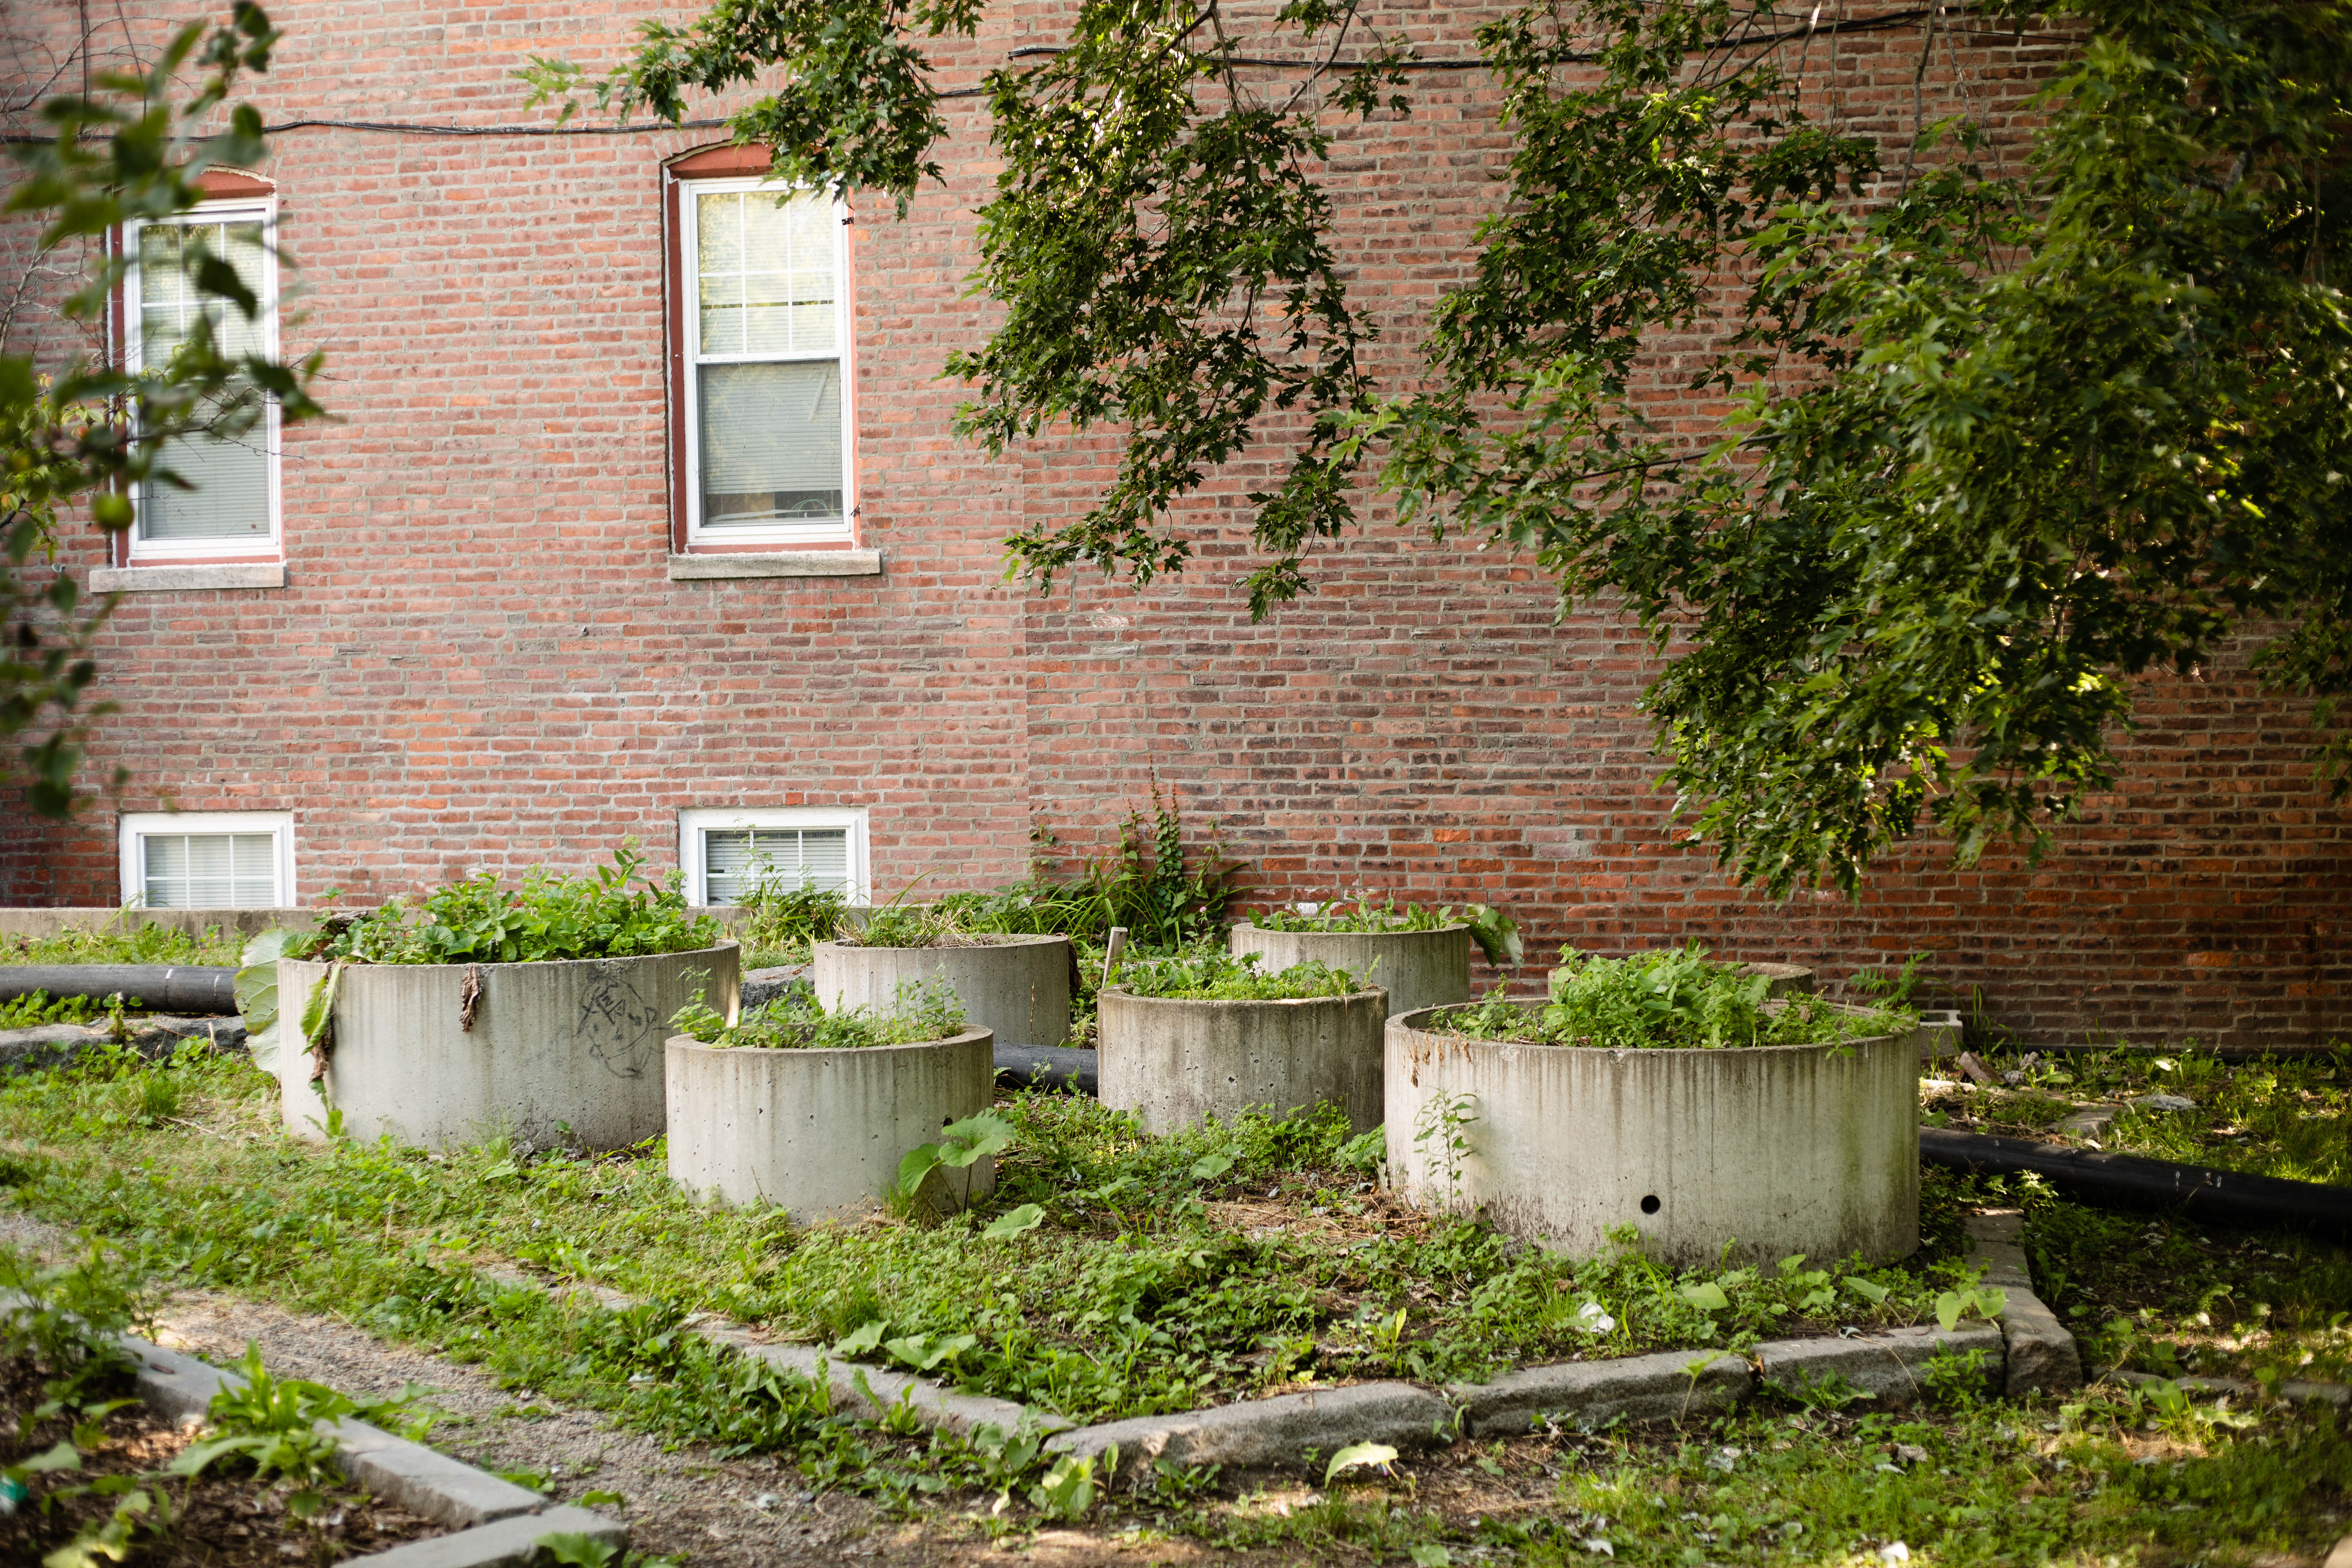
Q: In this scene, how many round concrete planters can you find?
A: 7